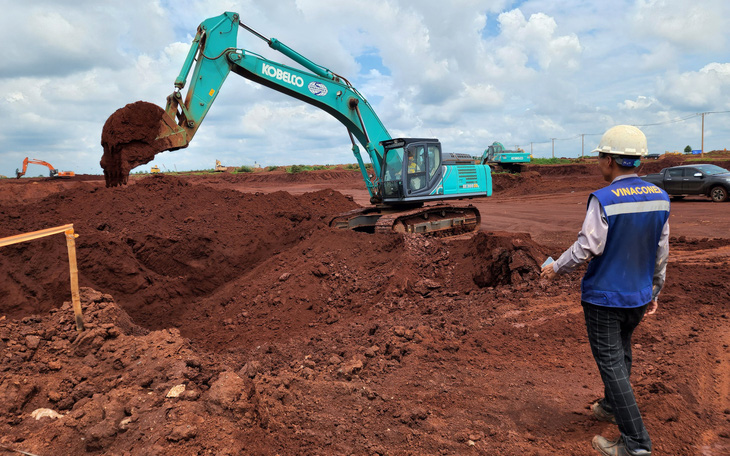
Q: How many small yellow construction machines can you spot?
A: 2